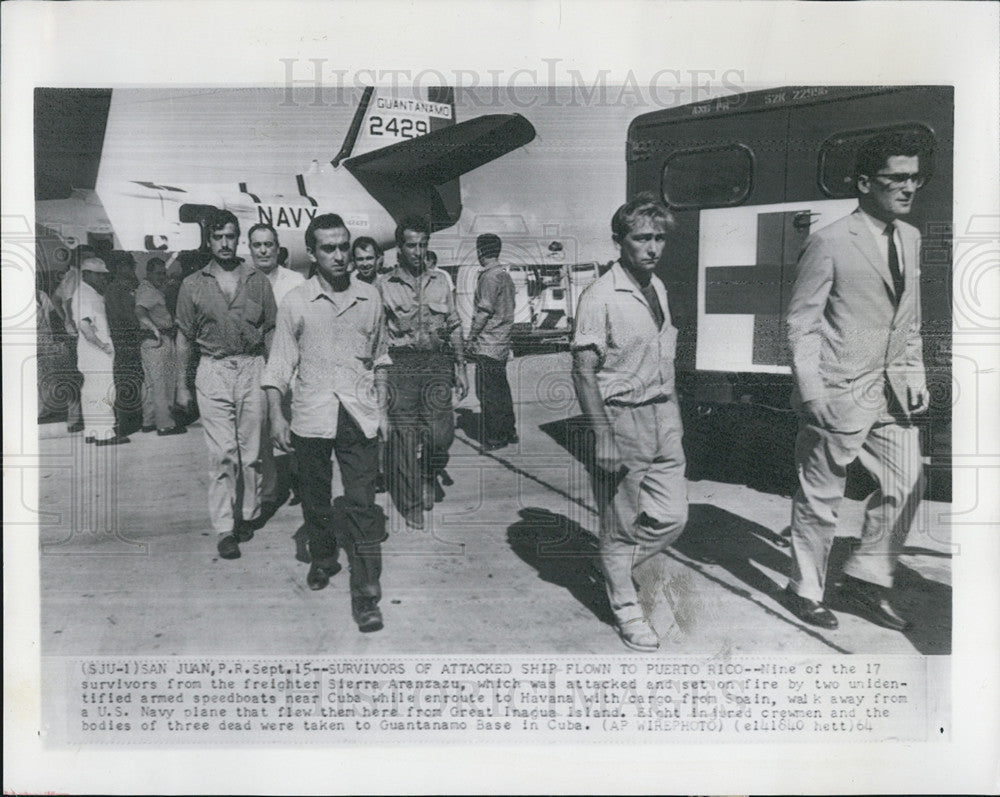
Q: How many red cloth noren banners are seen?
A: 0